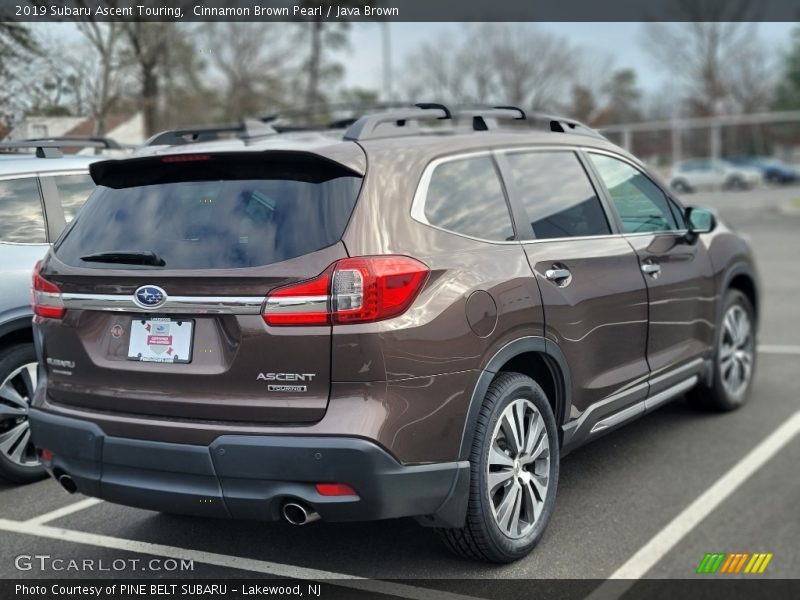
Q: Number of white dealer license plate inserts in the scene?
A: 1